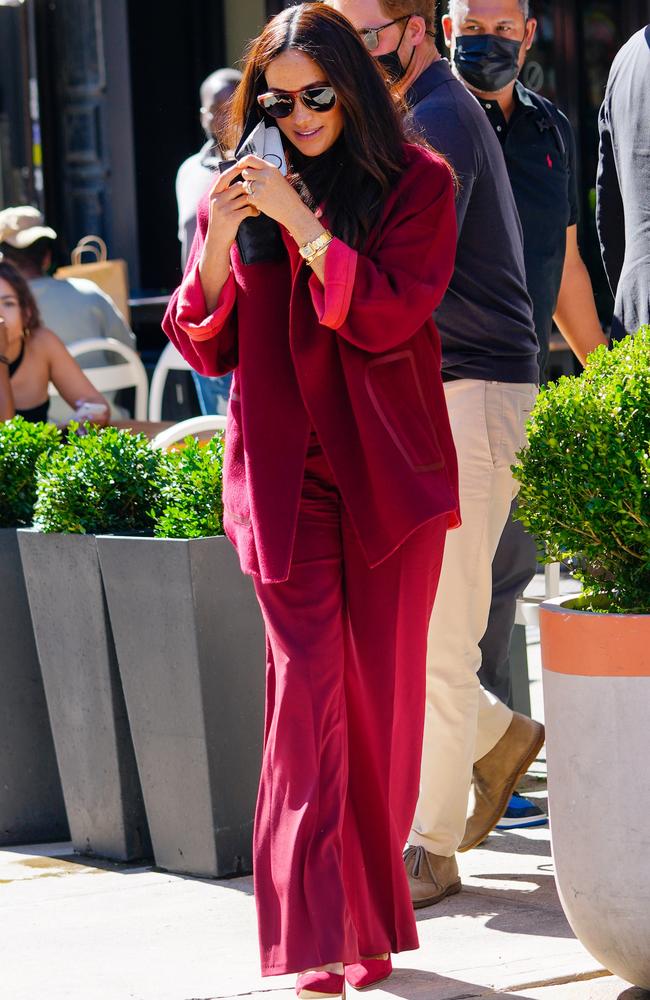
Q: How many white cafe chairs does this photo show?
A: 3